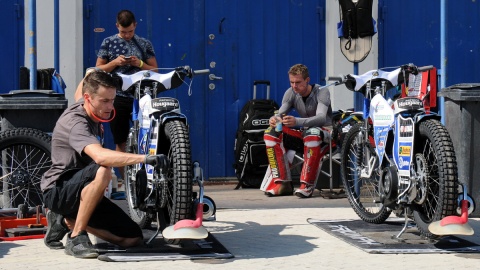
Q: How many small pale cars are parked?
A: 0